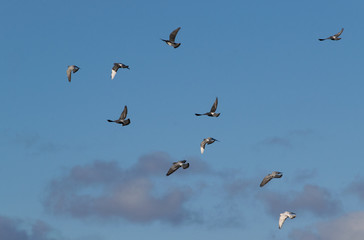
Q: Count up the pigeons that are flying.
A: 10